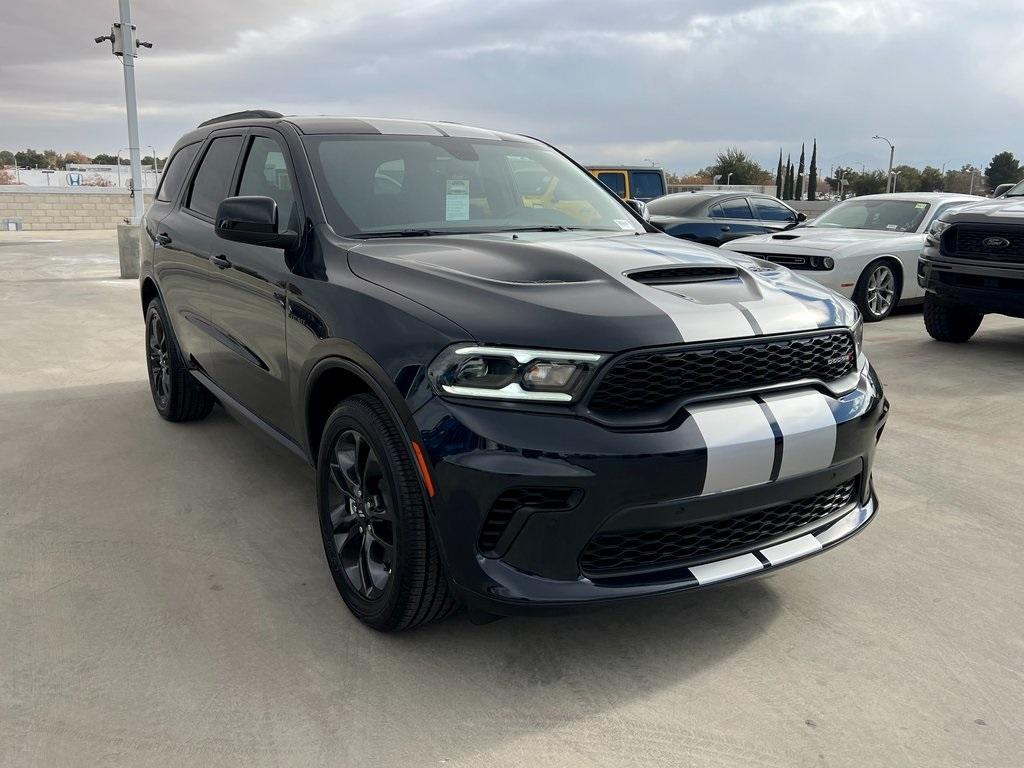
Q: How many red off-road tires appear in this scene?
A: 0